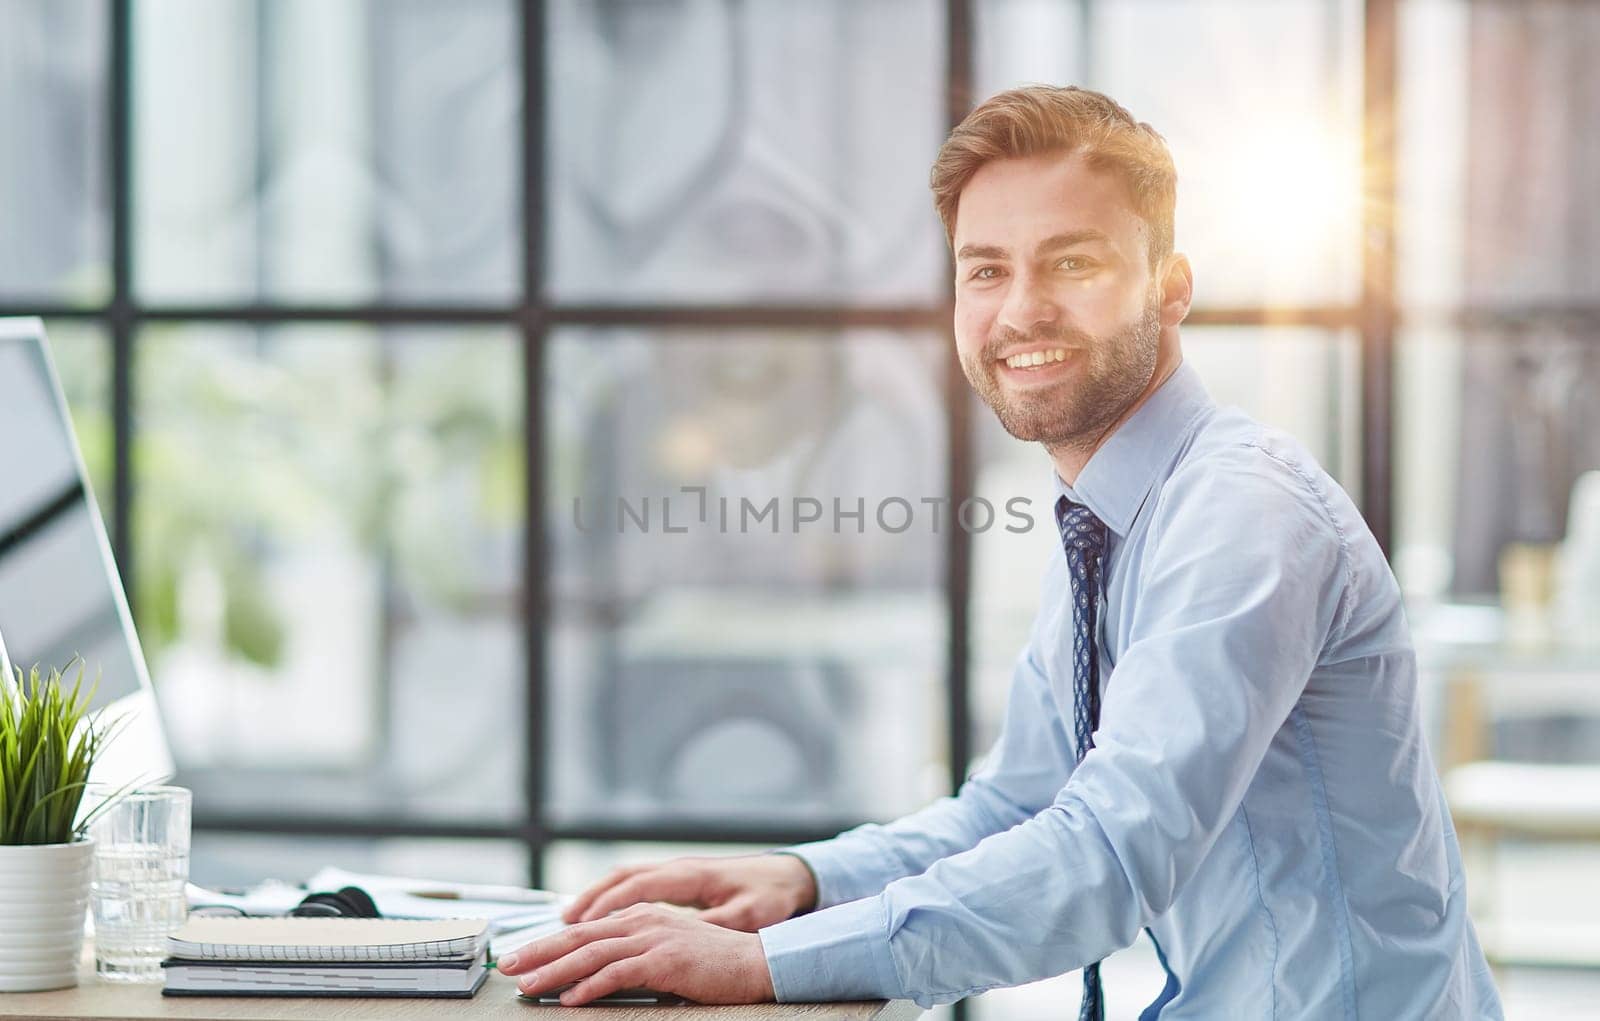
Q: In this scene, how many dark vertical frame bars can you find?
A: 4